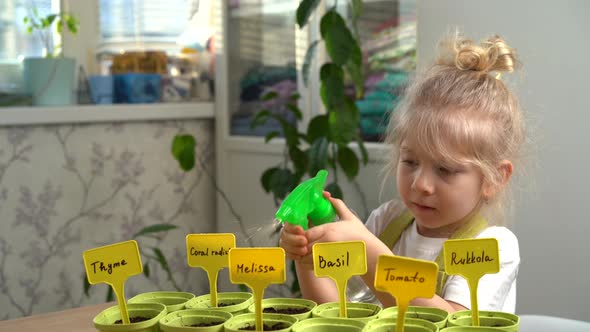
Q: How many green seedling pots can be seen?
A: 12